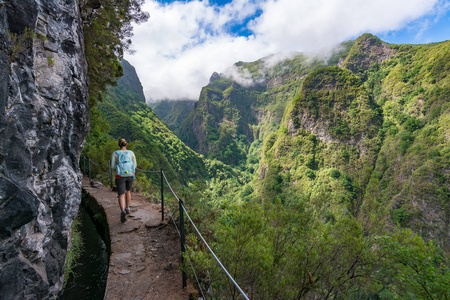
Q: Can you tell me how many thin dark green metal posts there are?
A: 5